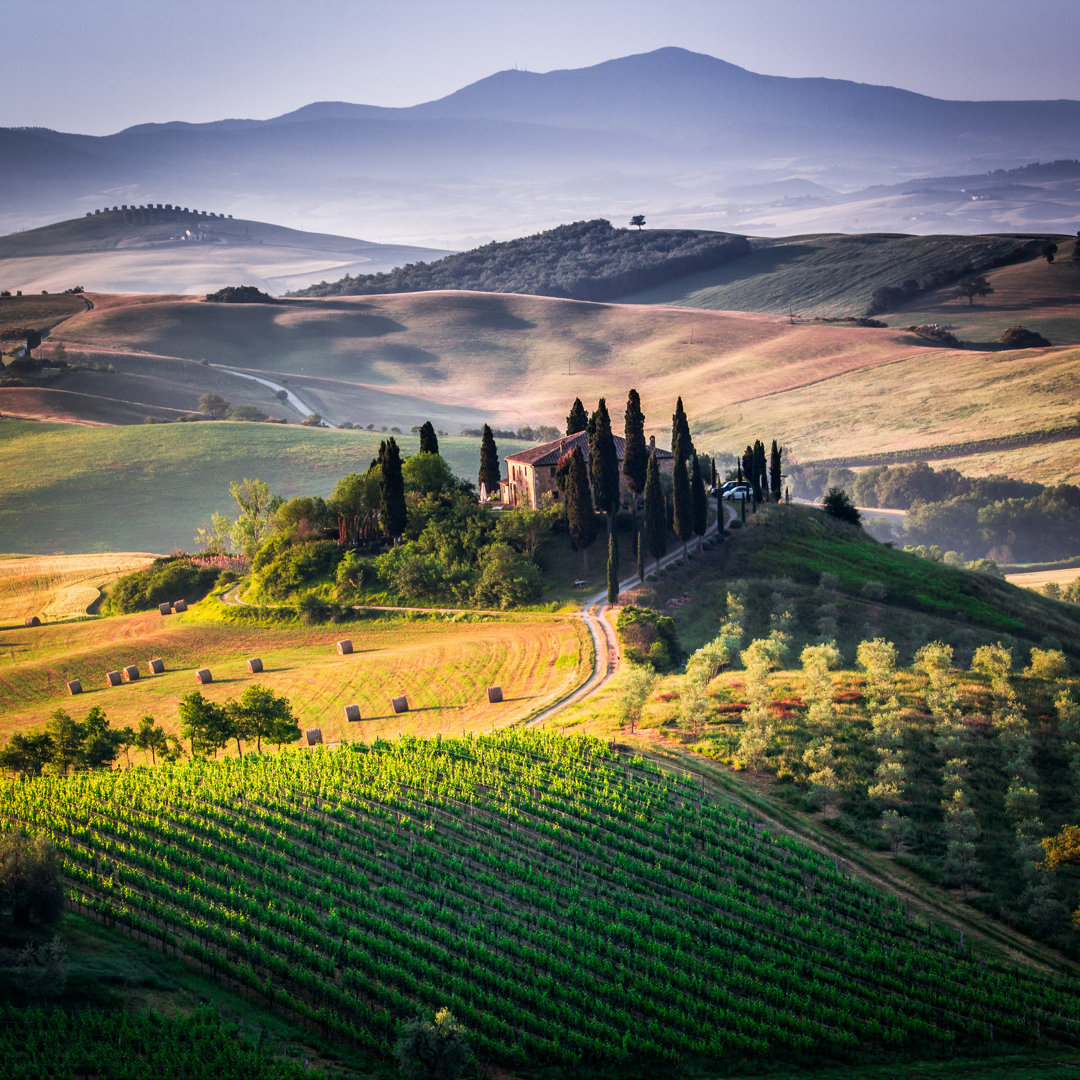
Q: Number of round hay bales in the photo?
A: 14